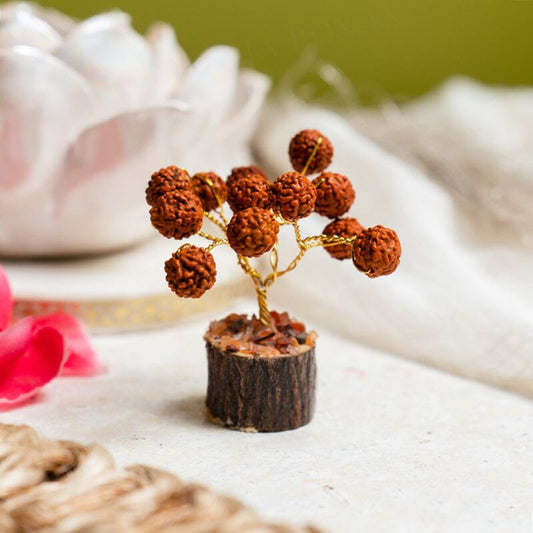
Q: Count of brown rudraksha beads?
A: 12